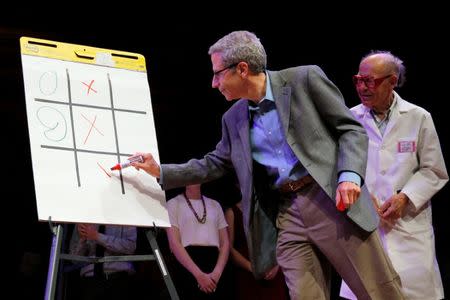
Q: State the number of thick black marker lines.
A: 4